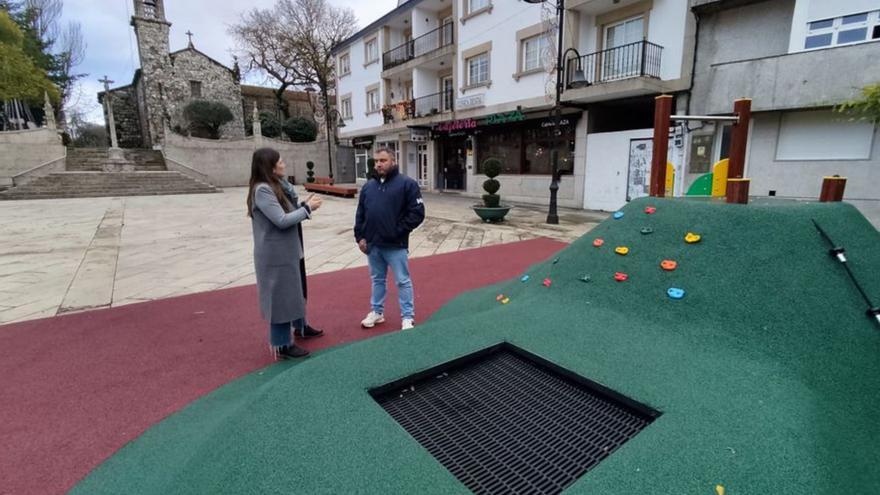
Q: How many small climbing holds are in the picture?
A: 15